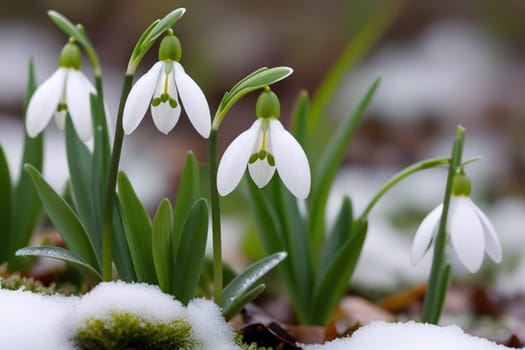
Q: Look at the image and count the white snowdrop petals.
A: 12